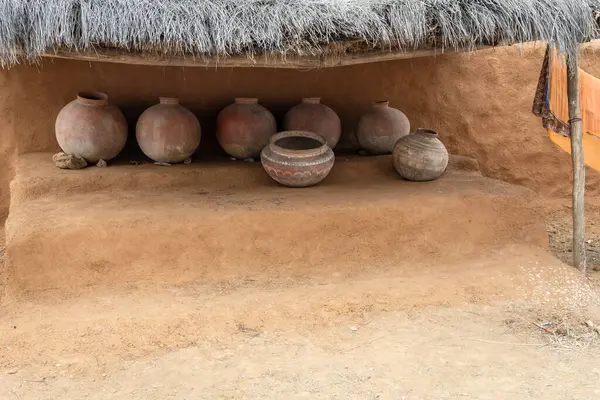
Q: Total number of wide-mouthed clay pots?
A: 1